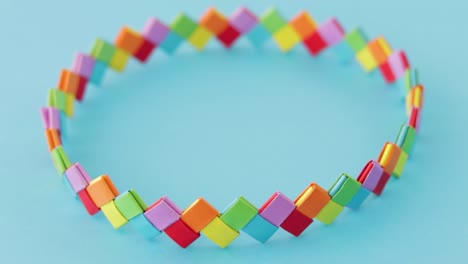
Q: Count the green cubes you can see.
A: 11